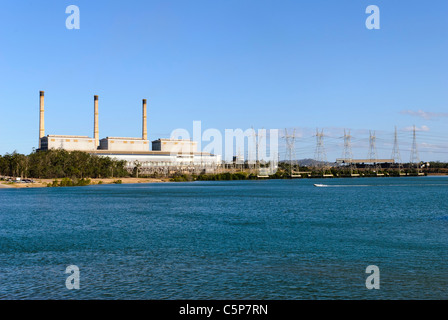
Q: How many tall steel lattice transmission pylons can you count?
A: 7